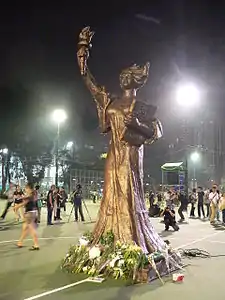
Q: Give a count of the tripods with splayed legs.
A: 1